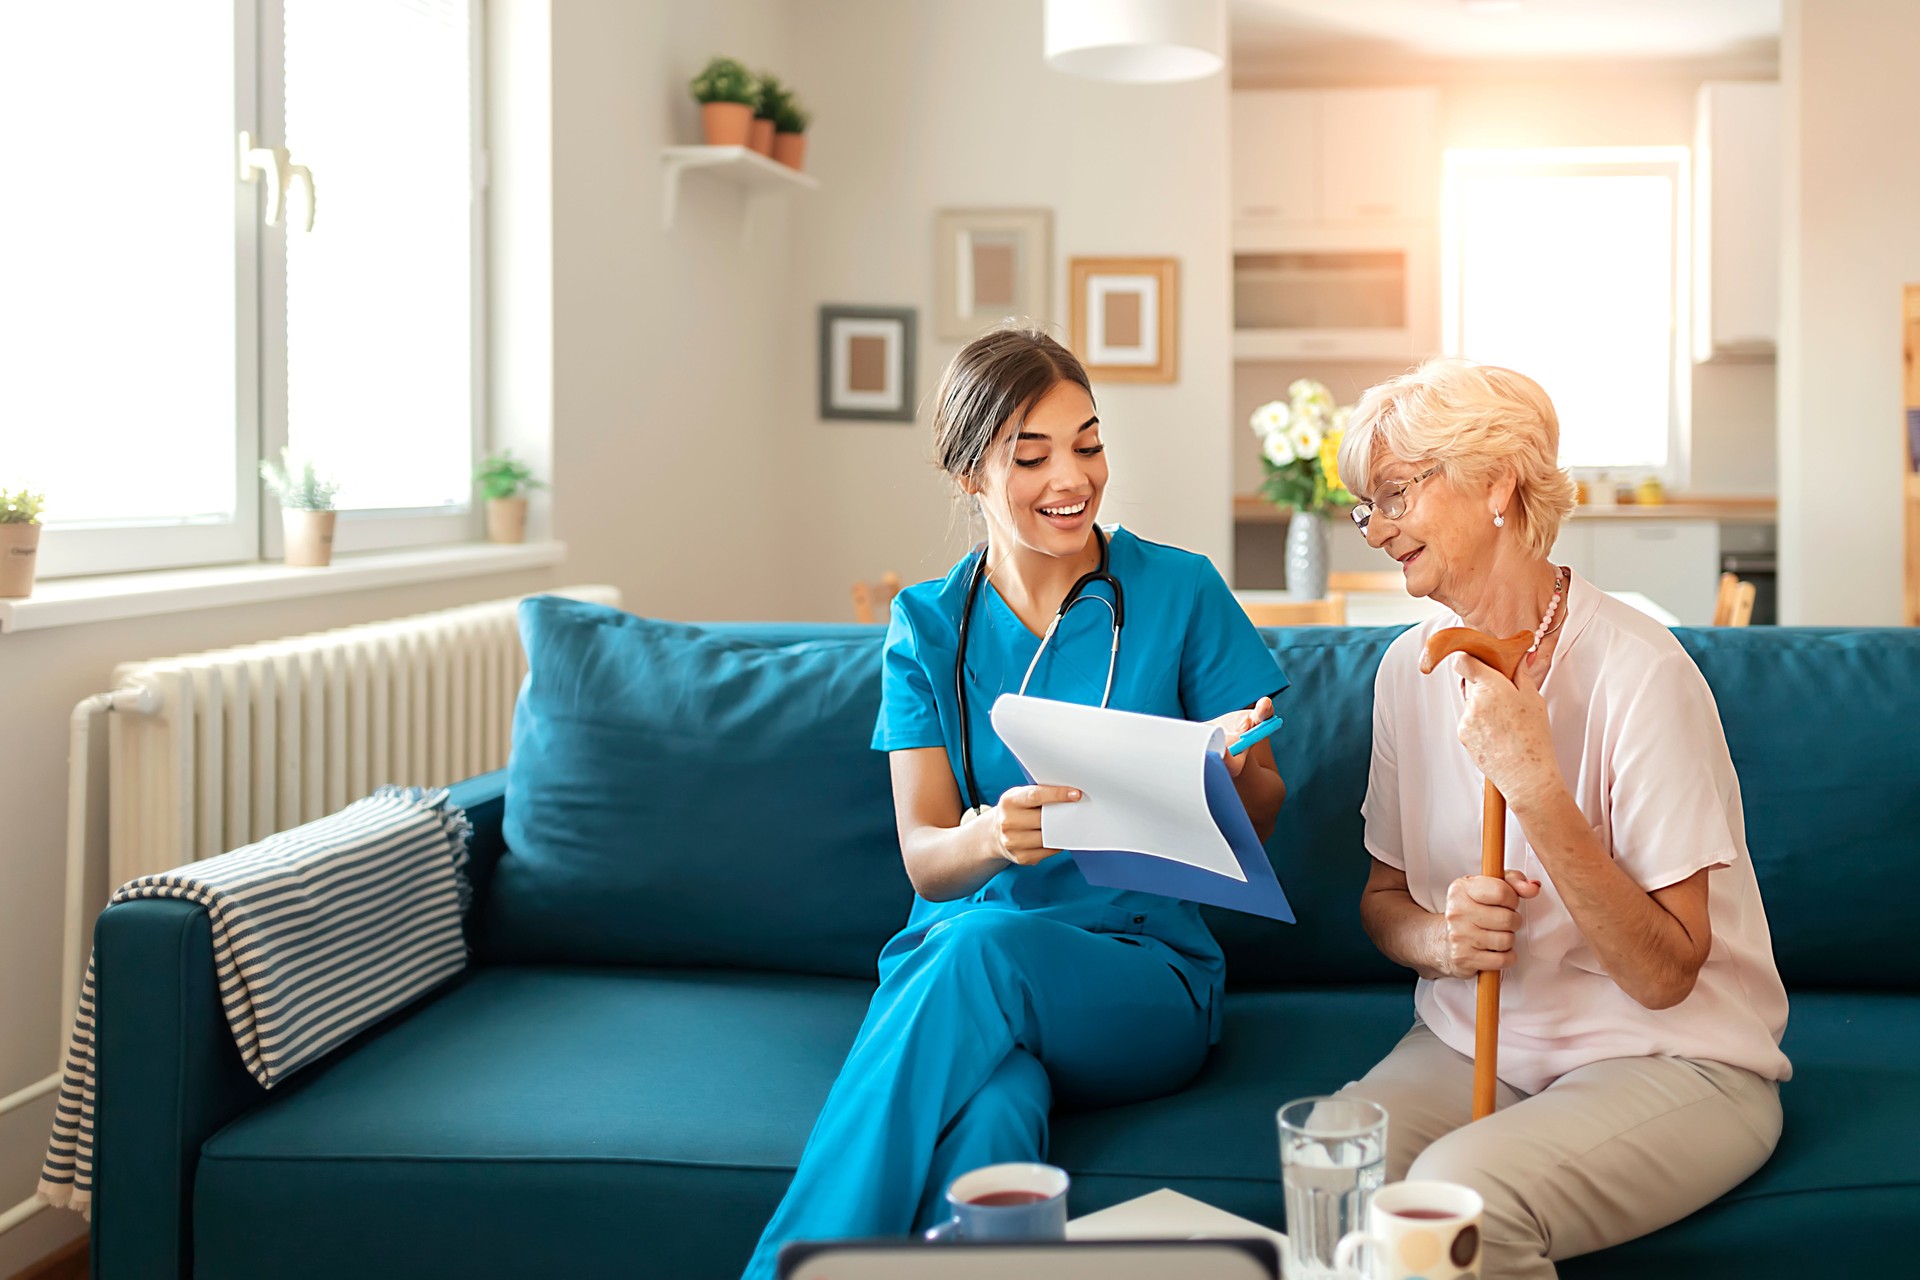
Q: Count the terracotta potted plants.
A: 3